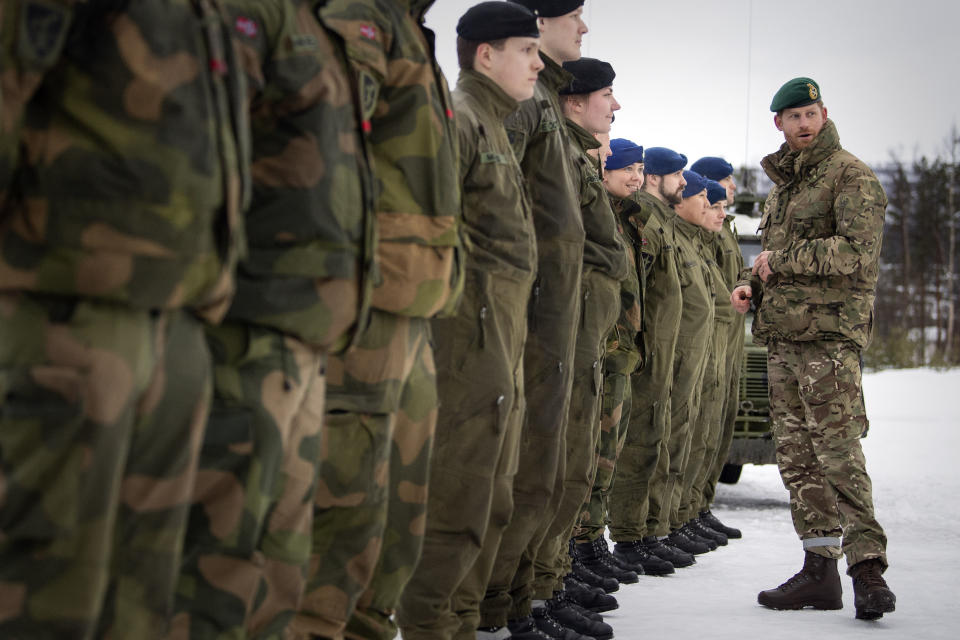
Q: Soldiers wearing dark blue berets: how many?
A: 5